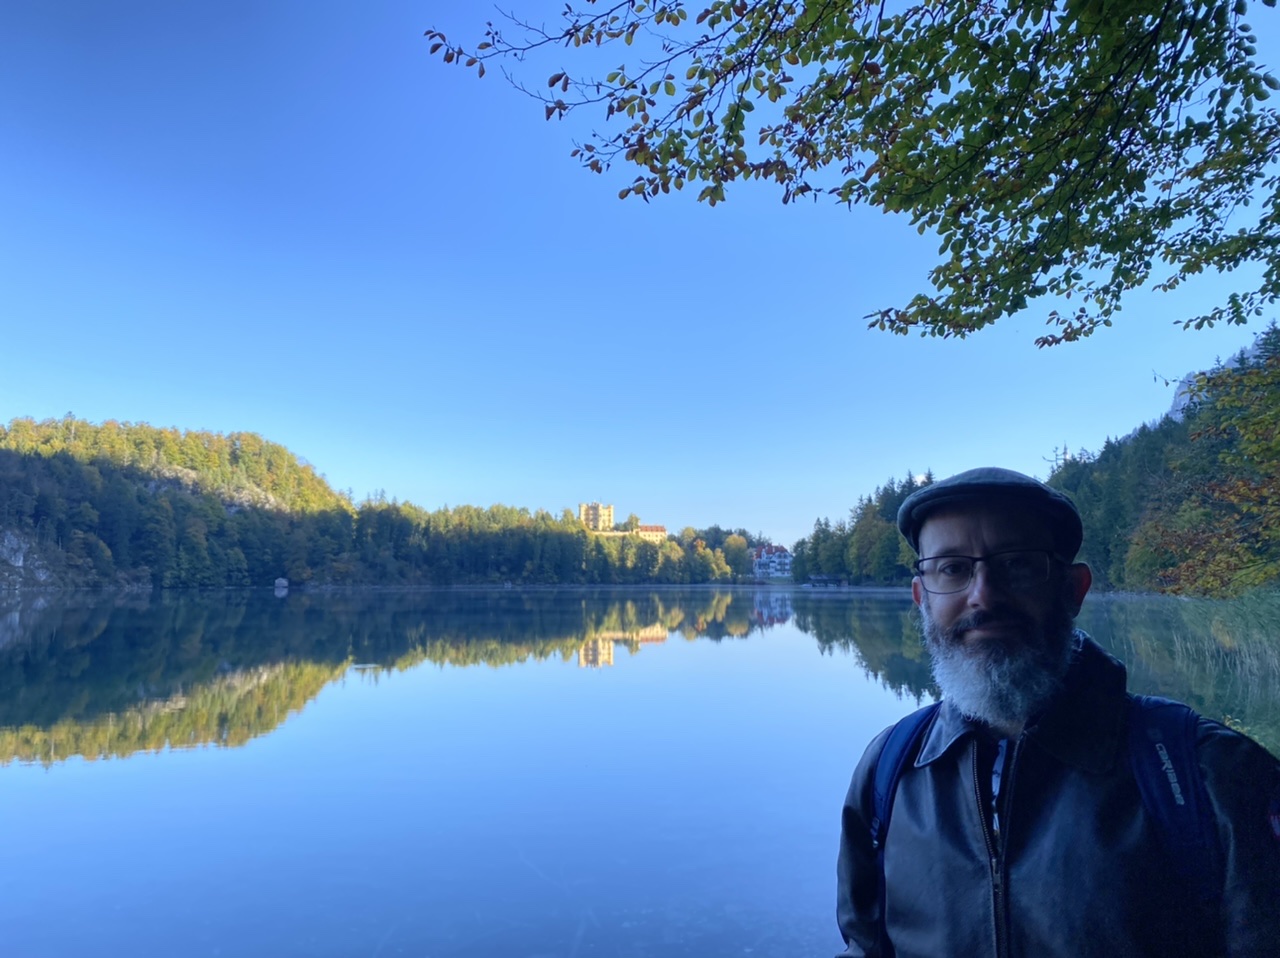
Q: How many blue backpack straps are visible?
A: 2